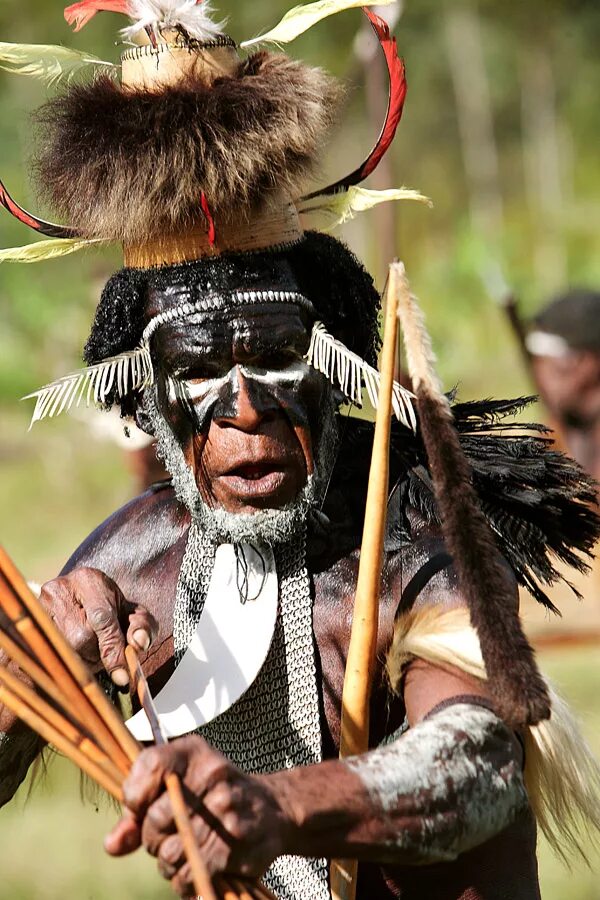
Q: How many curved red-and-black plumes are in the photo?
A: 2